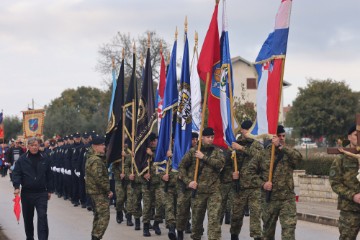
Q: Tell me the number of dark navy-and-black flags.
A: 3